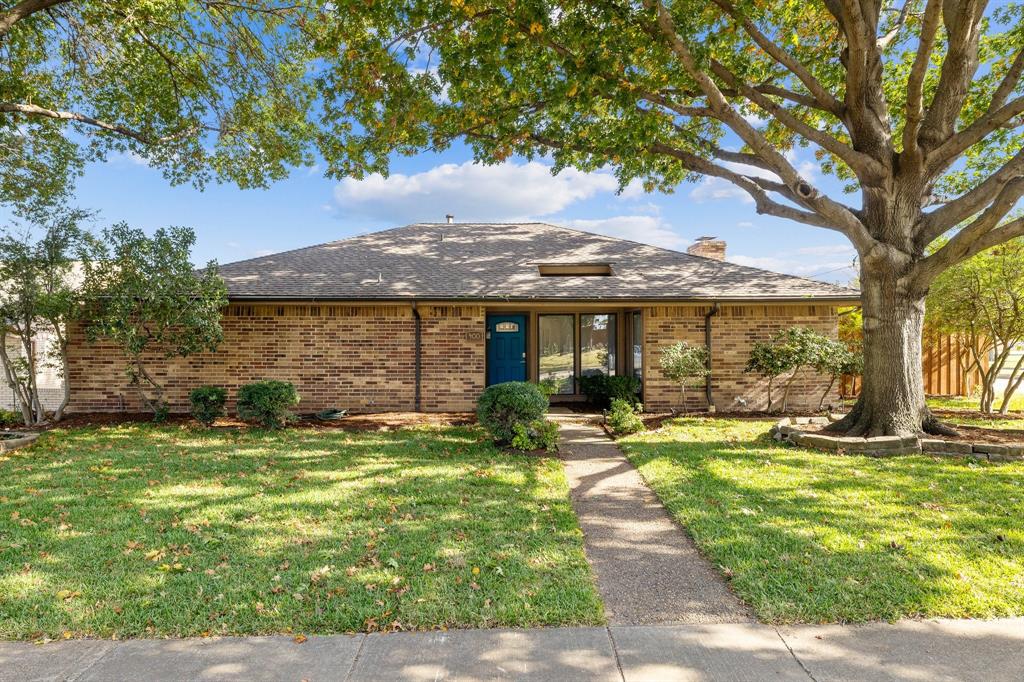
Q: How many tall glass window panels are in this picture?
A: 3